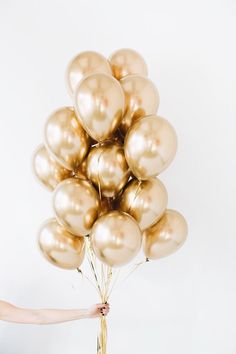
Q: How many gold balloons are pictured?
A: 13